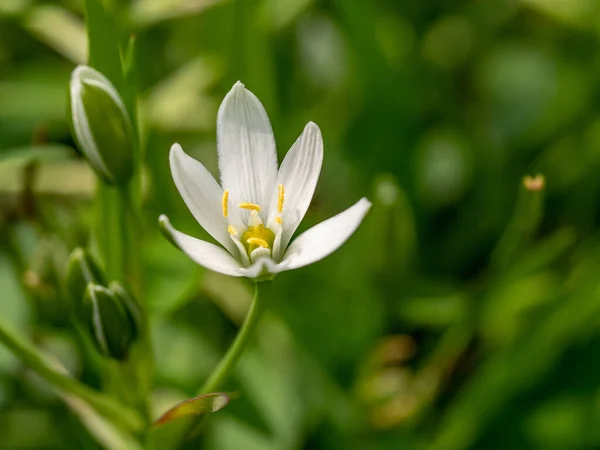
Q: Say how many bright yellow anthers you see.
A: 6